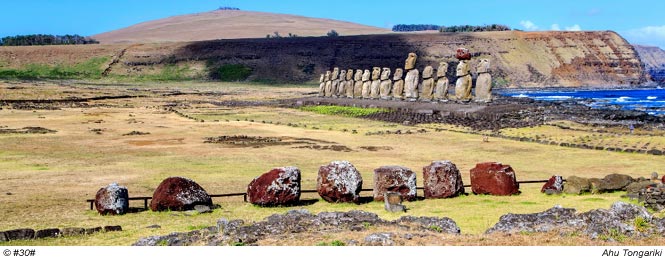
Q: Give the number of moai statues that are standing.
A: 15